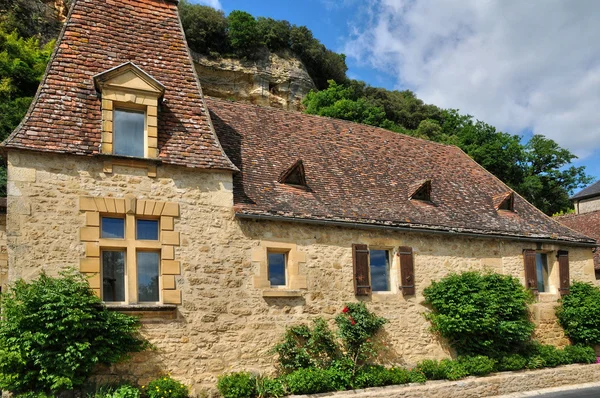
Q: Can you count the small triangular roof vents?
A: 3